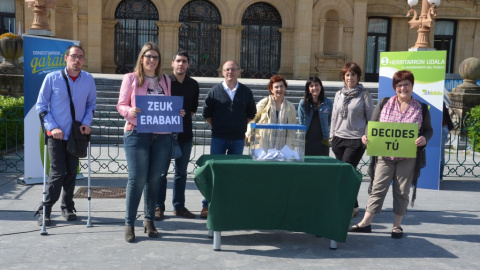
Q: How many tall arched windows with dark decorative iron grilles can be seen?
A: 3